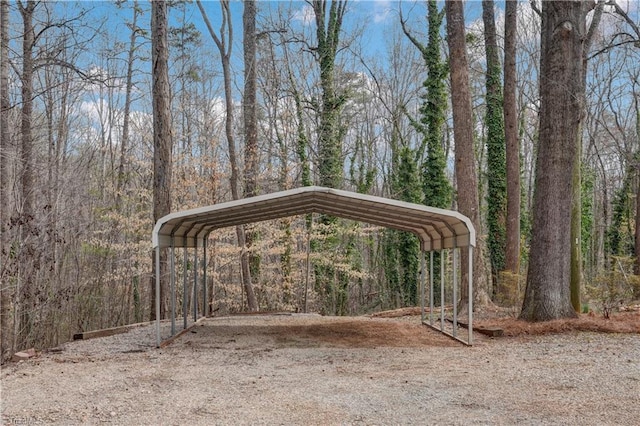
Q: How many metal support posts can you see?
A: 10